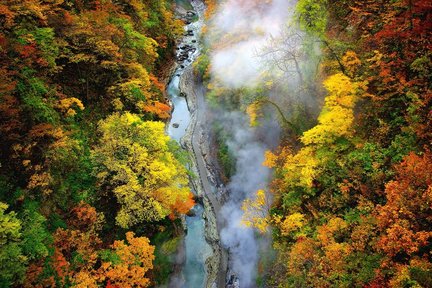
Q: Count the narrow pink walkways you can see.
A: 0